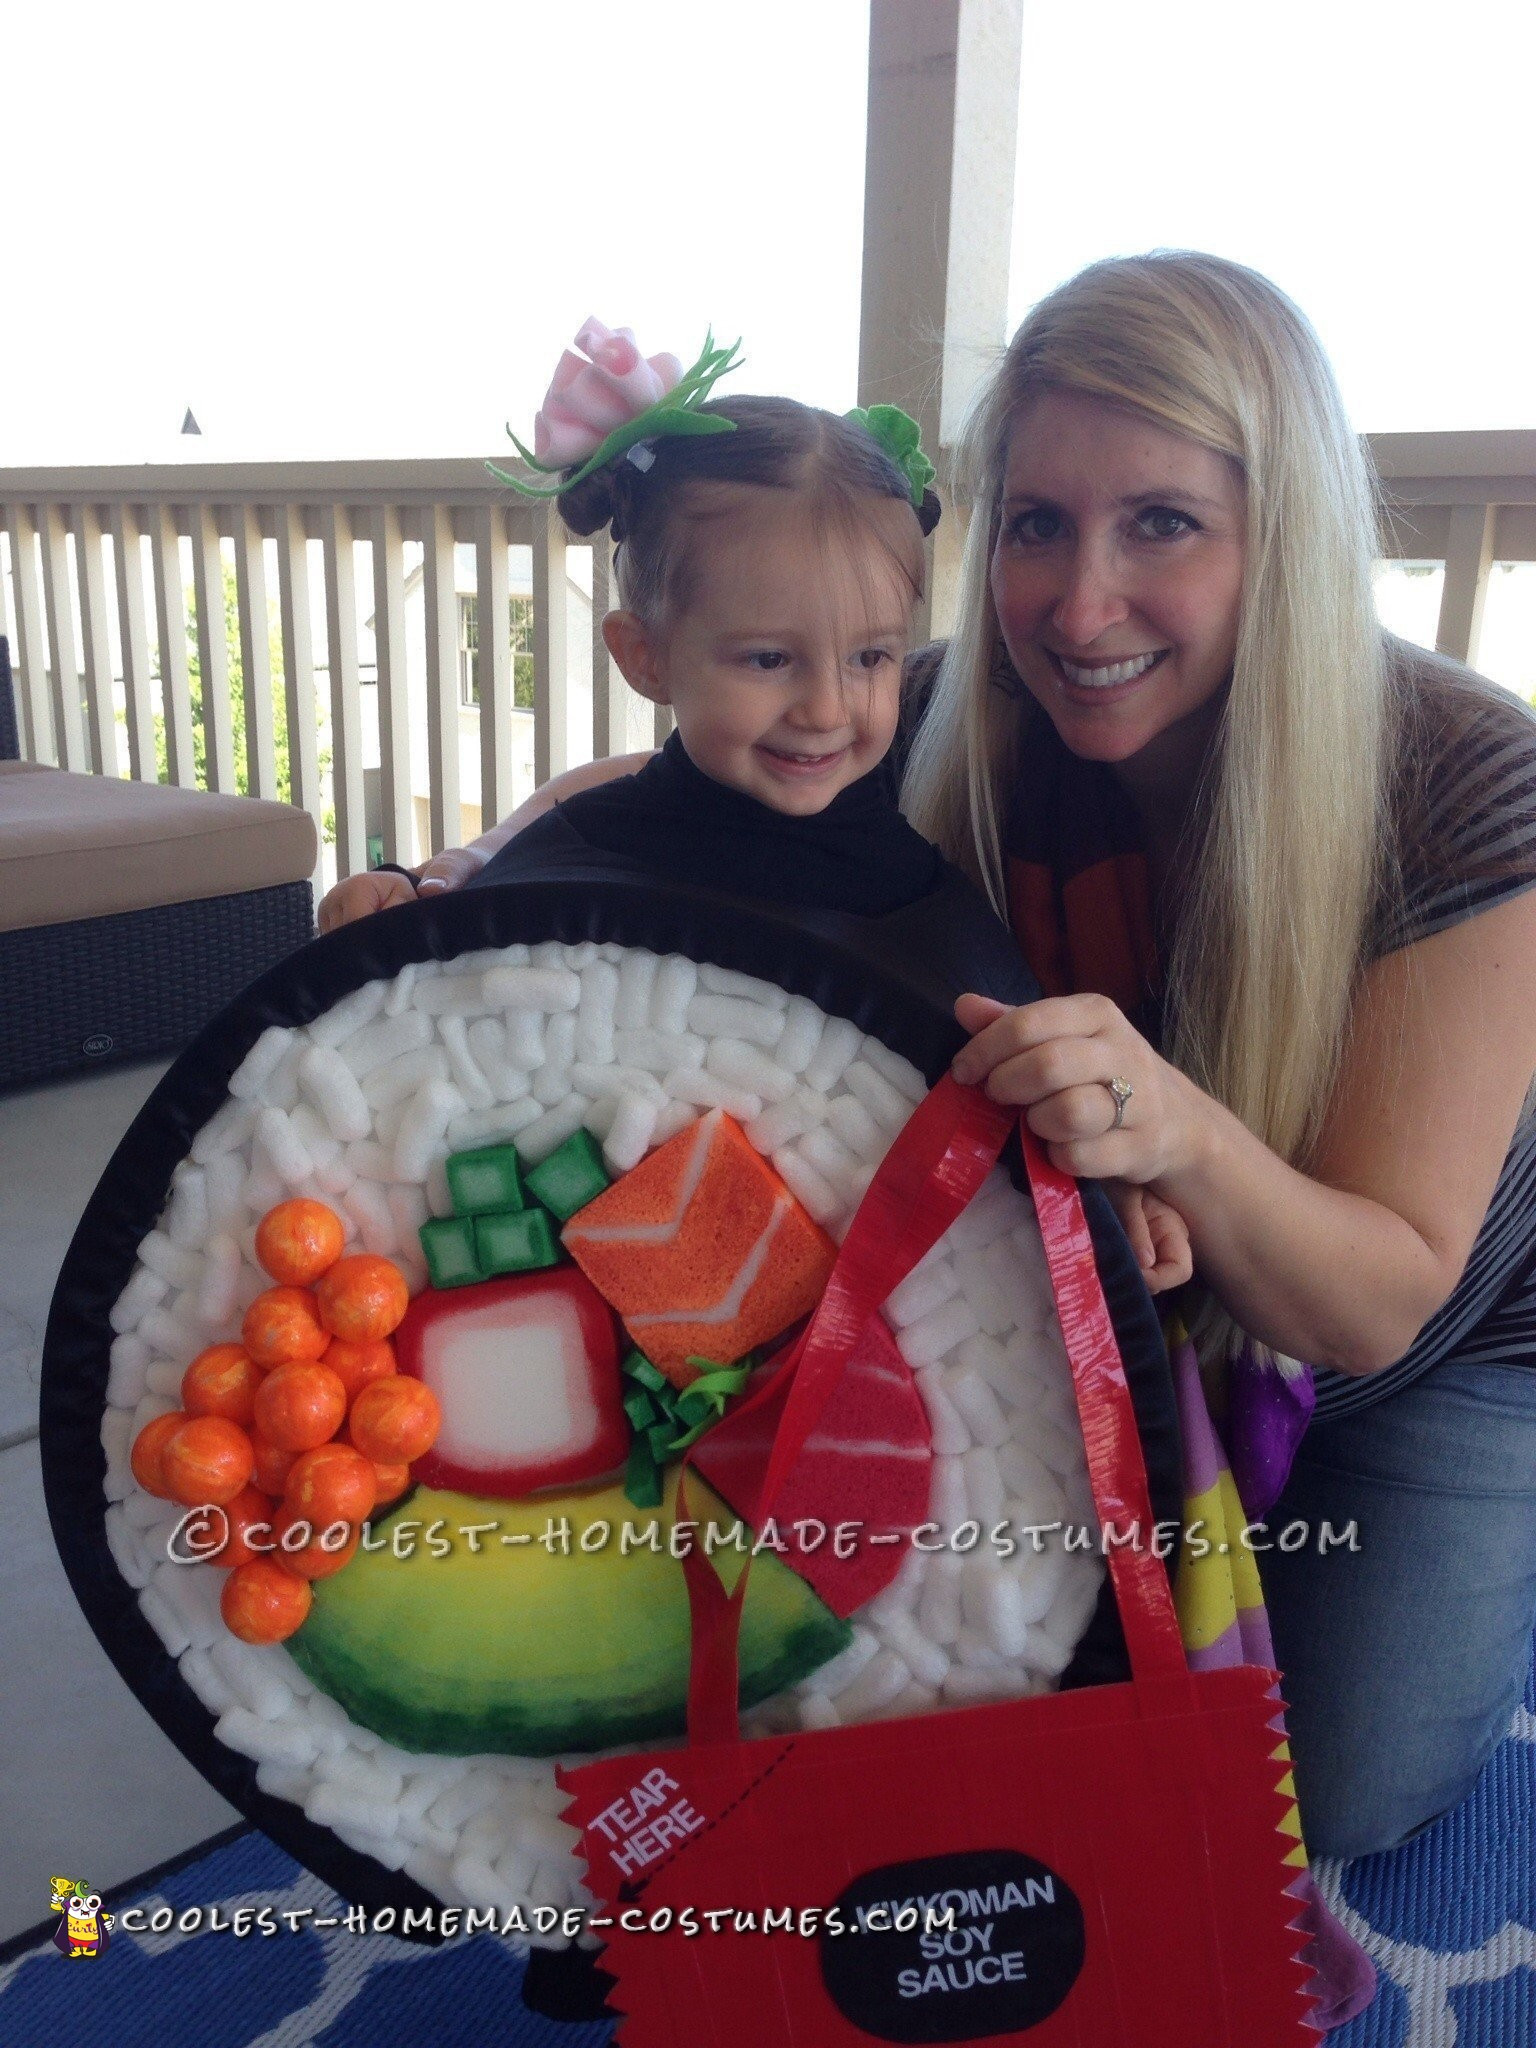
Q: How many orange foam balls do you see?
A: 15